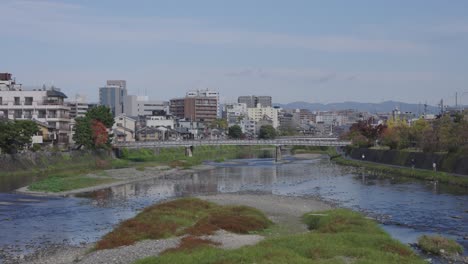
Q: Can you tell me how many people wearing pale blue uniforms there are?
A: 0